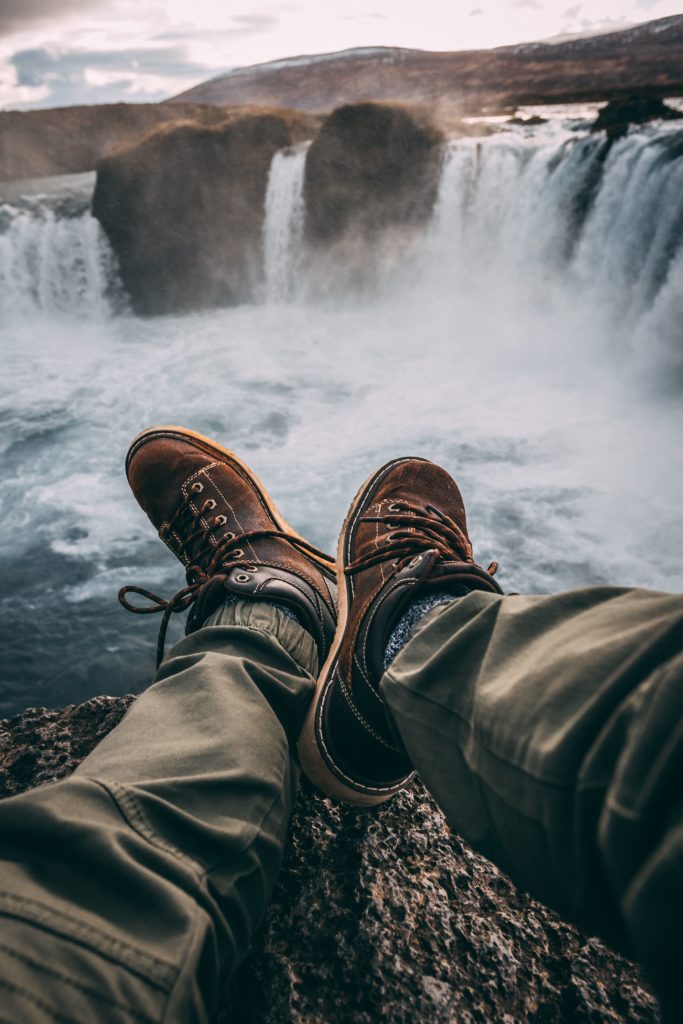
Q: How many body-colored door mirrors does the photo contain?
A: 0